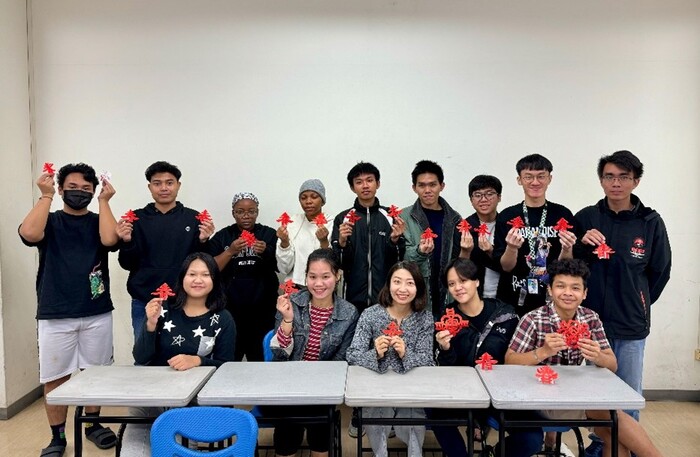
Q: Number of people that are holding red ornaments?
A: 14